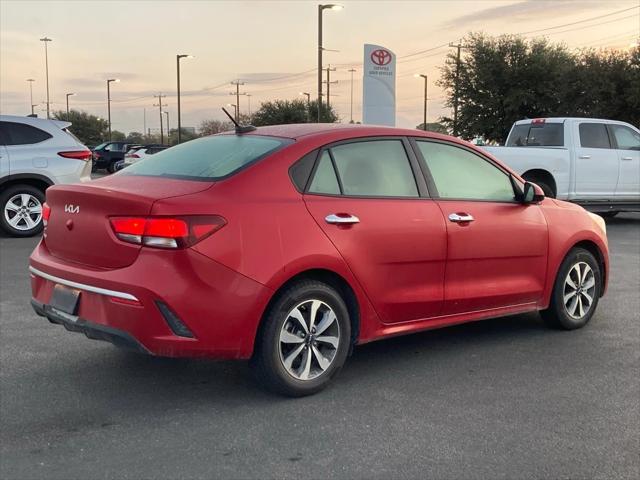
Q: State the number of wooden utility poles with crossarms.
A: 4